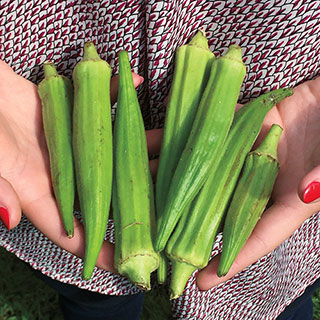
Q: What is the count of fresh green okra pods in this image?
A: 7